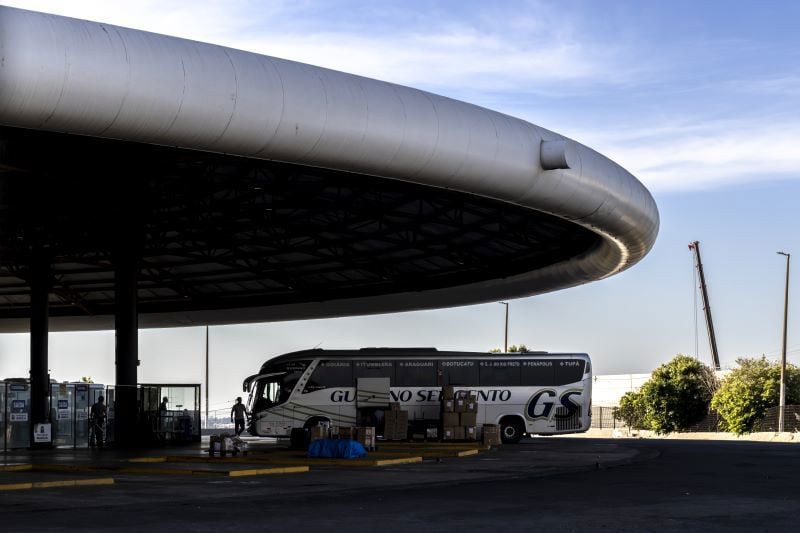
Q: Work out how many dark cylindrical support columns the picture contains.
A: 2